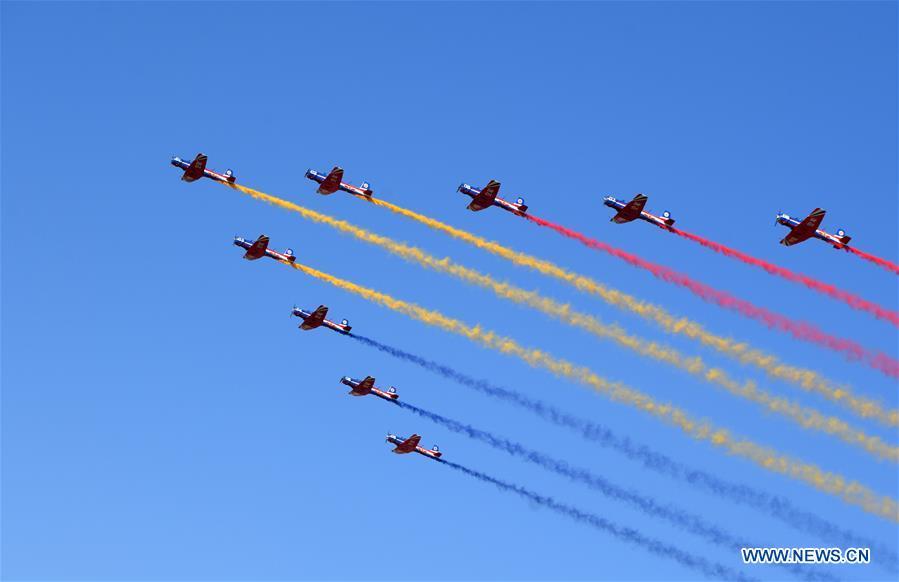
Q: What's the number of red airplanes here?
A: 9